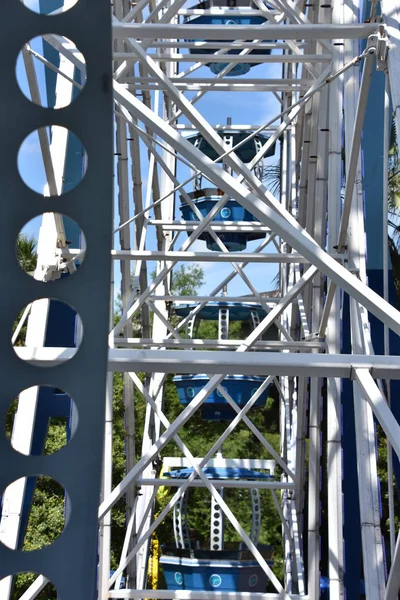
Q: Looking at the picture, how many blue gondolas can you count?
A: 4